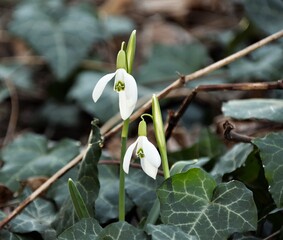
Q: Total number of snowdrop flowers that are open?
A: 2